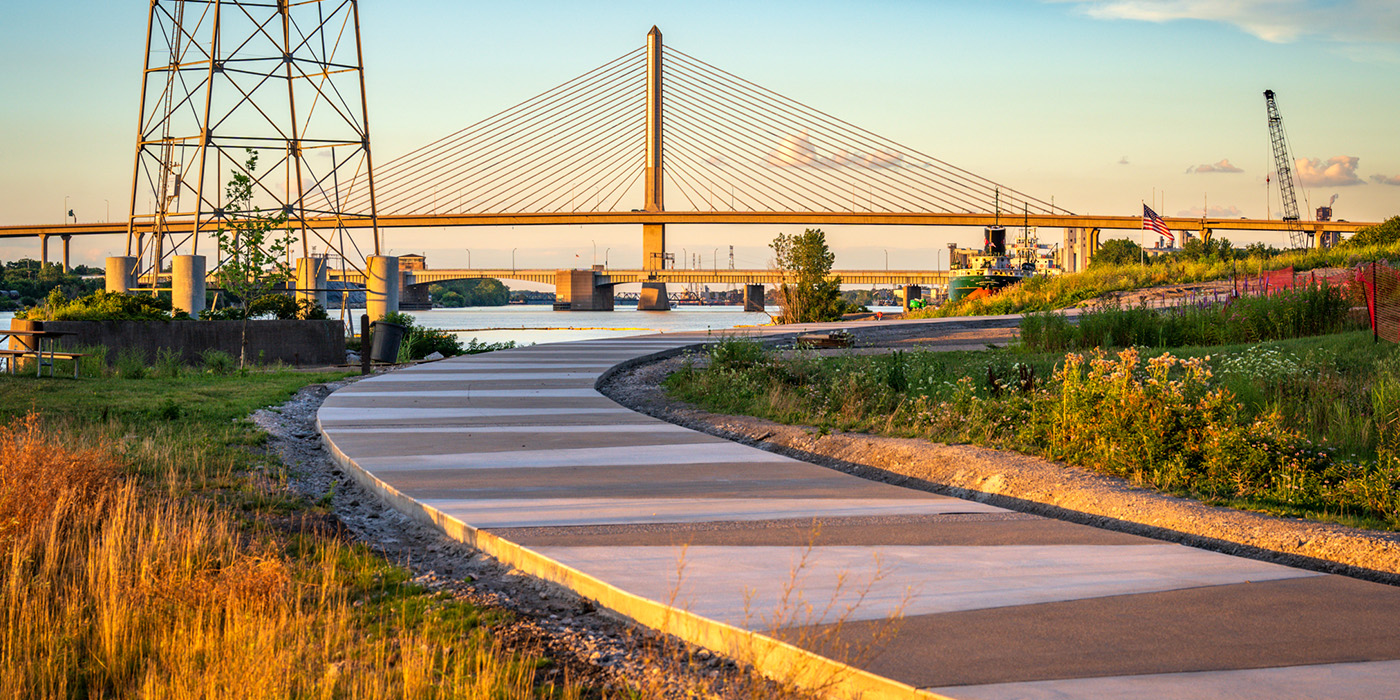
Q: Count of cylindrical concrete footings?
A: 4